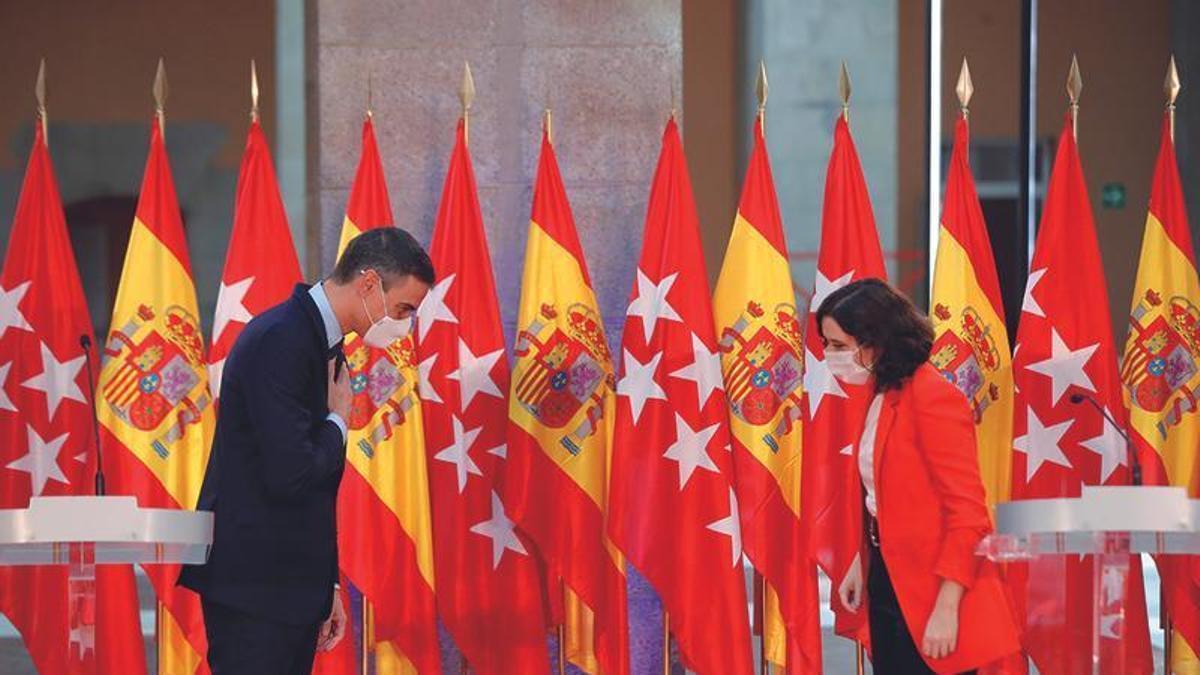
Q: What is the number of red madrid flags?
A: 6